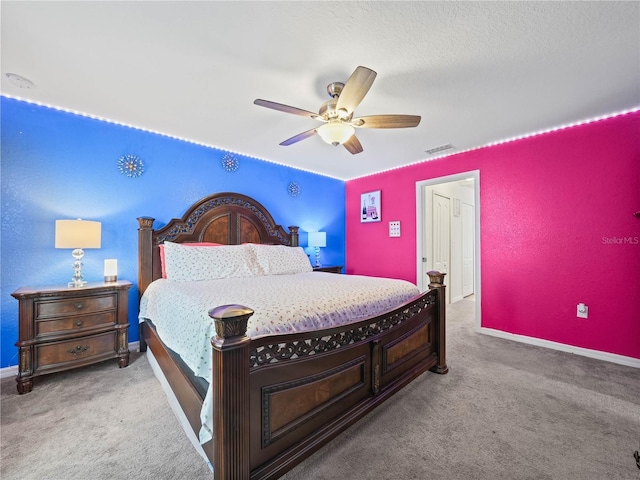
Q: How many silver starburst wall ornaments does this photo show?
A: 3